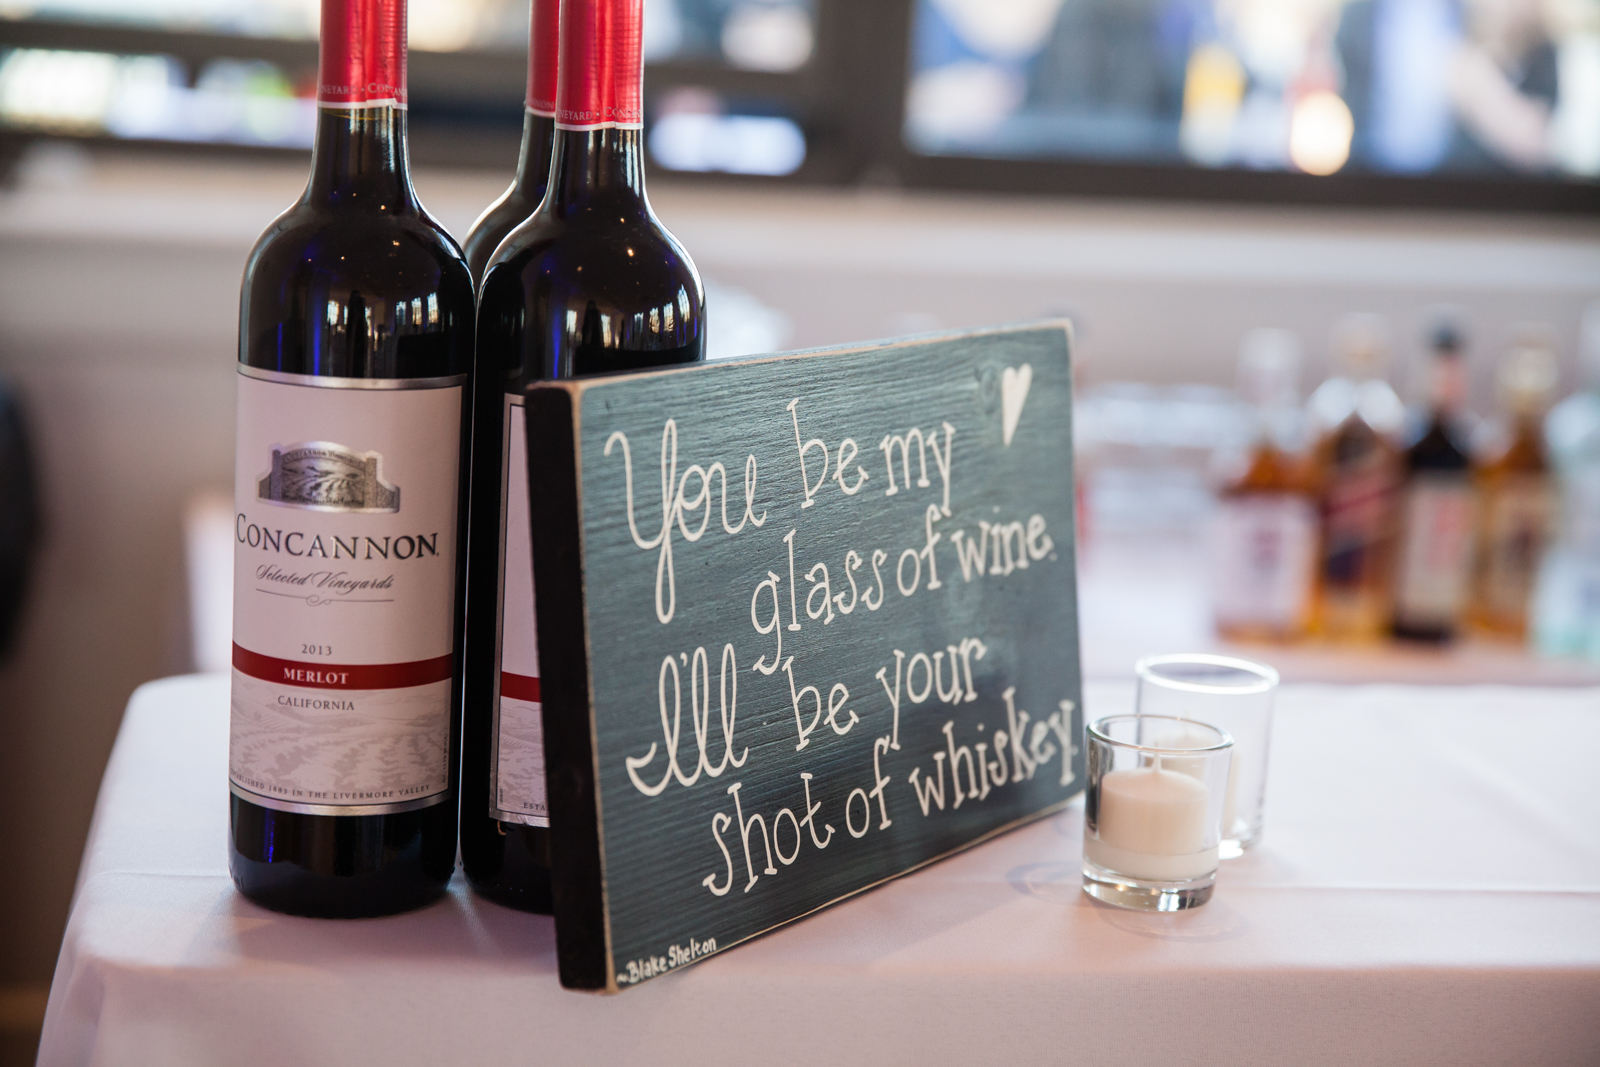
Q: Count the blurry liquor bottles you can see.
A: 5